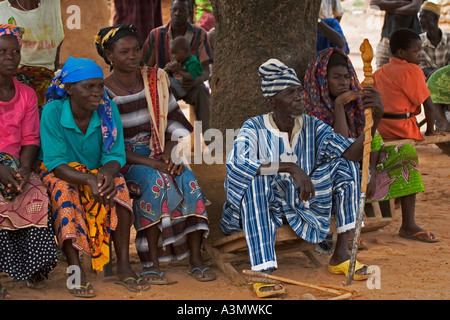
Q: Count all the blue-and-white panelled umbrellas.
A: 0